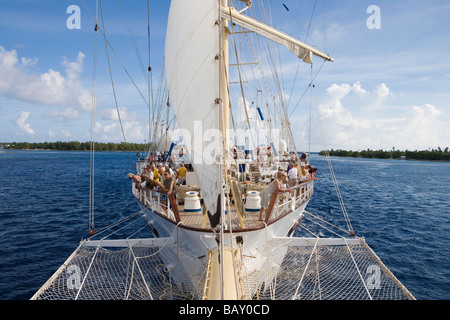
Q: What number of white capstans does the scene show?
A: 2